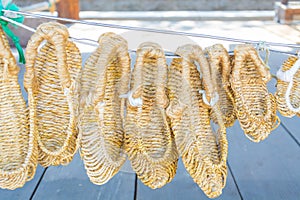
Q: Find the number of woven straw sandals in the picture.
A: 8